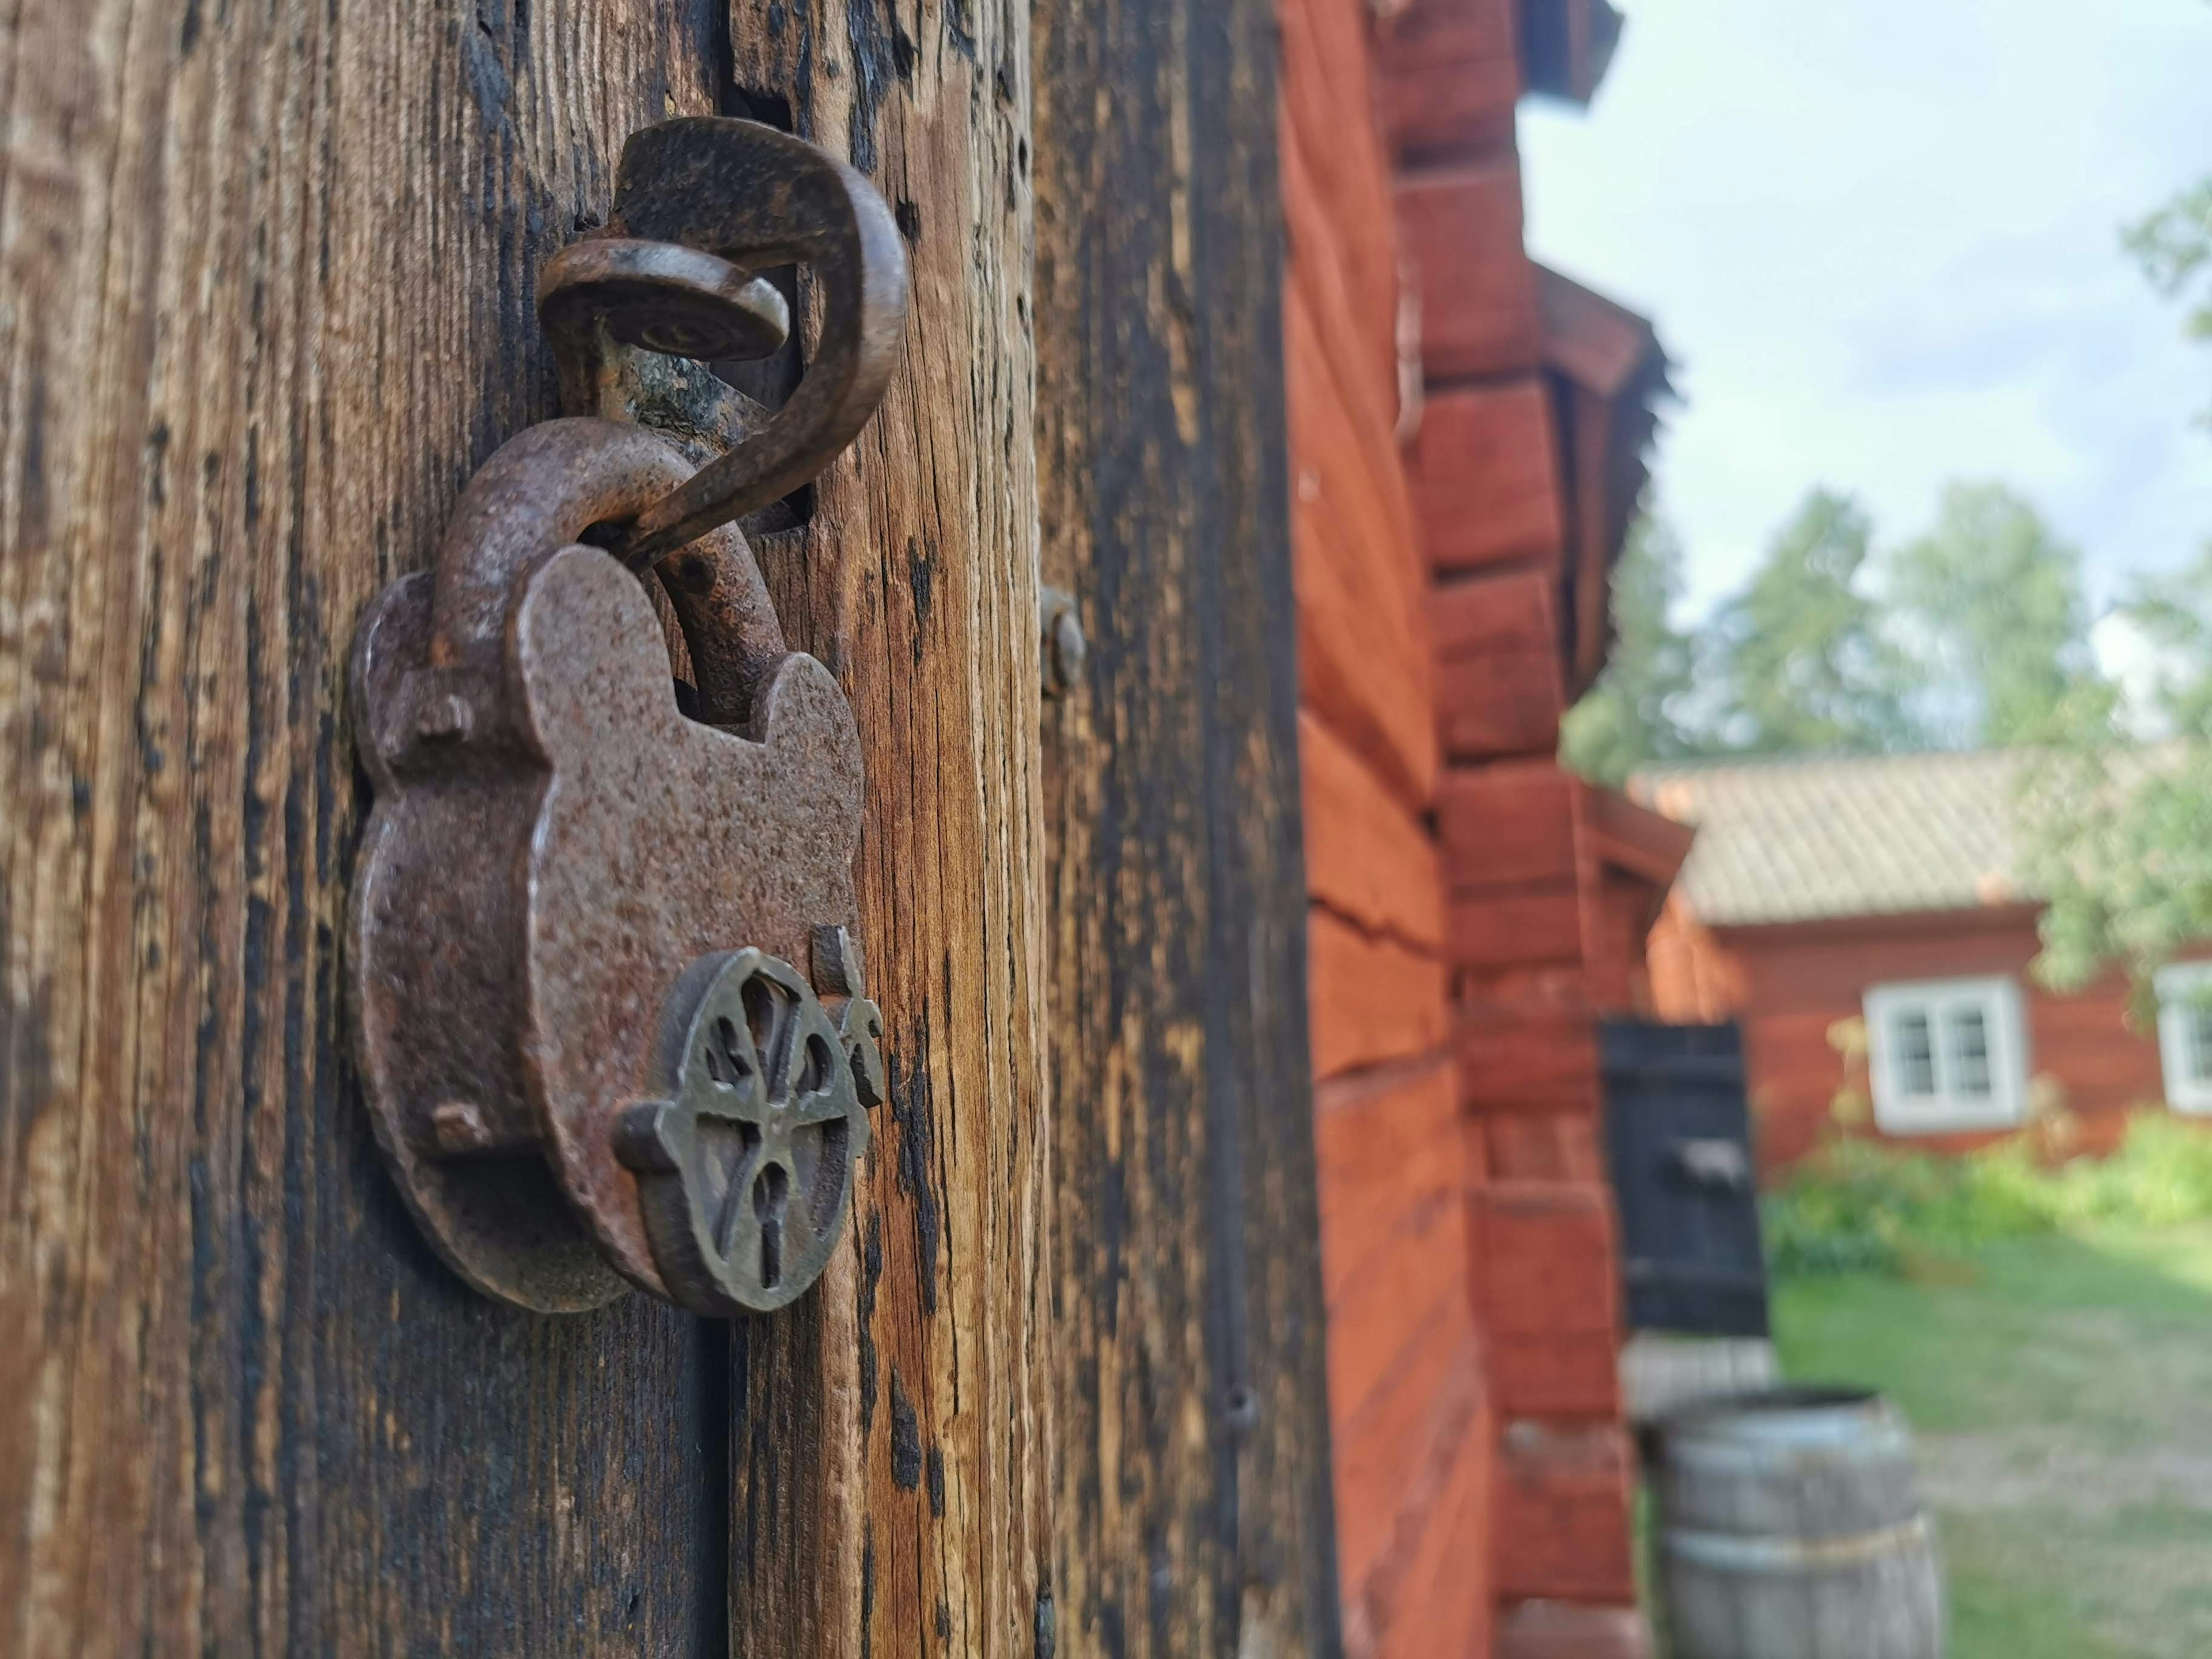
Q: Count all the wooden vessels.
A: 1